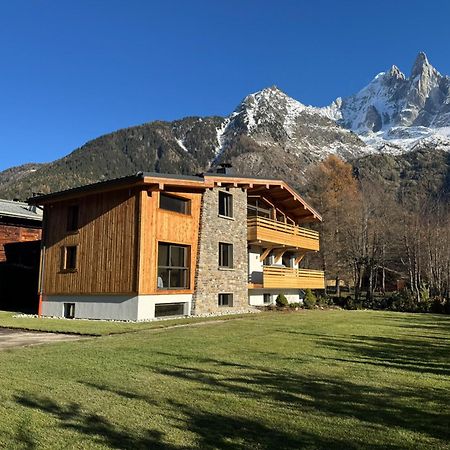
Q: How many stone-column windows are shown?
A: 3